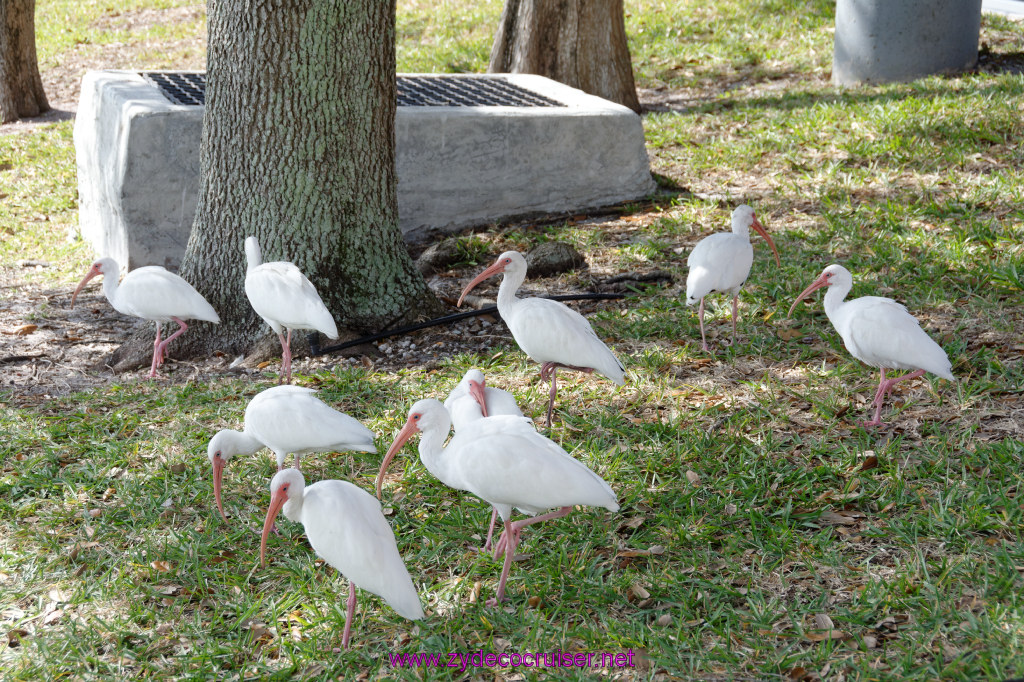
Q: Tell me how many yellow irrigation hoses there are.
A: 0